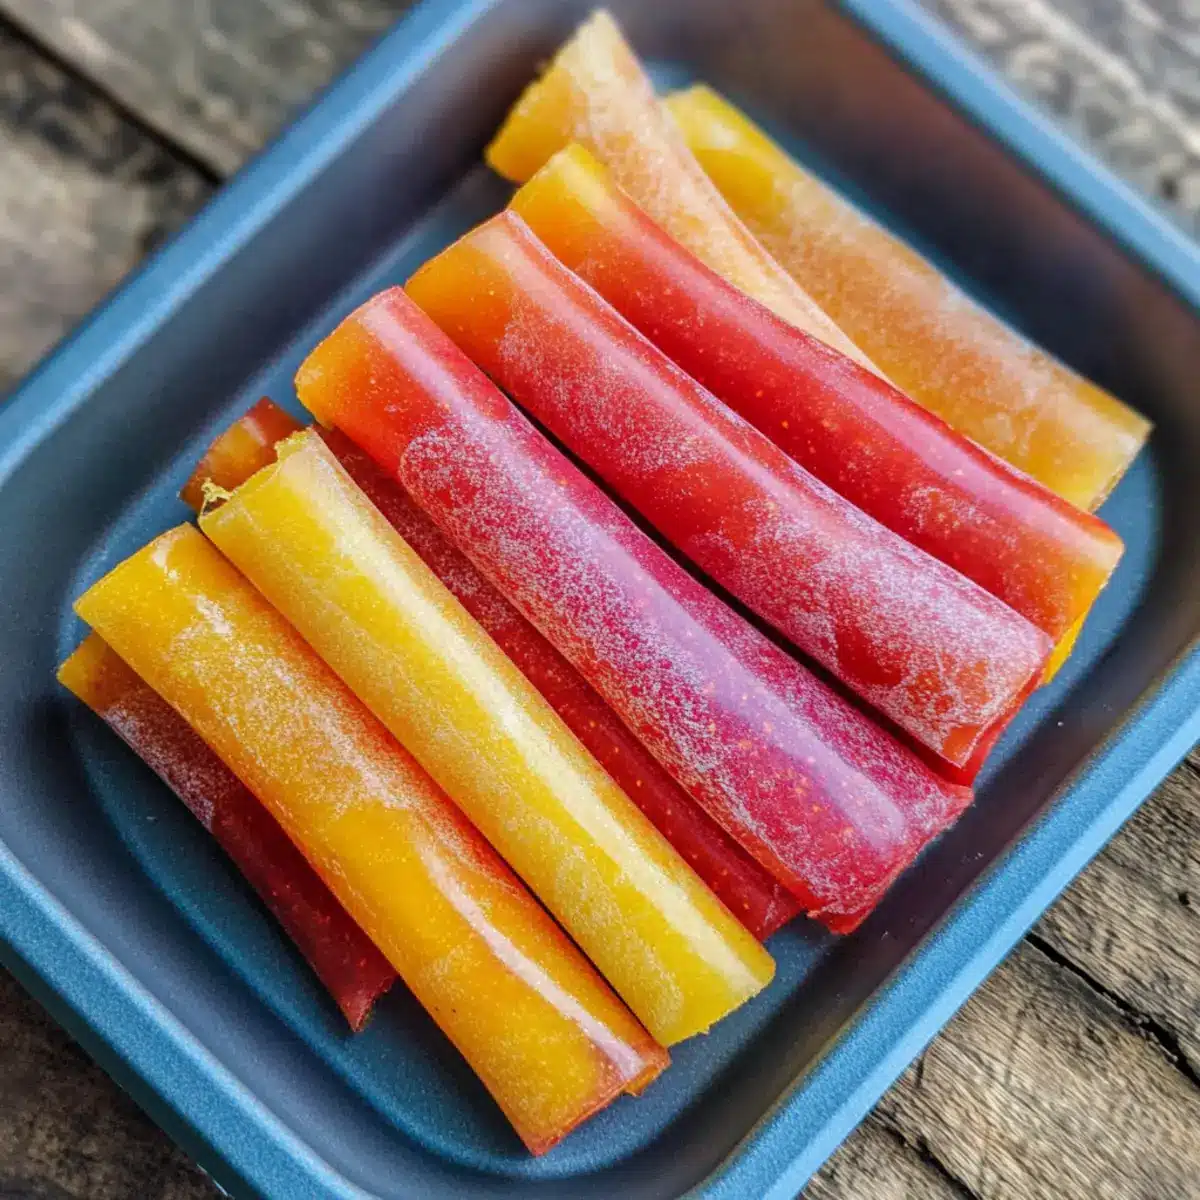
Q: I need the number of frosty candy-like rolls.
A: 9